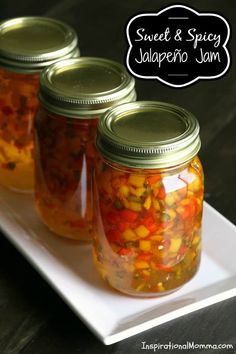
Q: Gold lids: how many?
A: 3